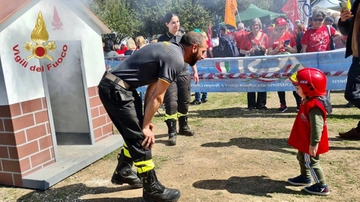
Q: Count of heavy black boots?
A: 4